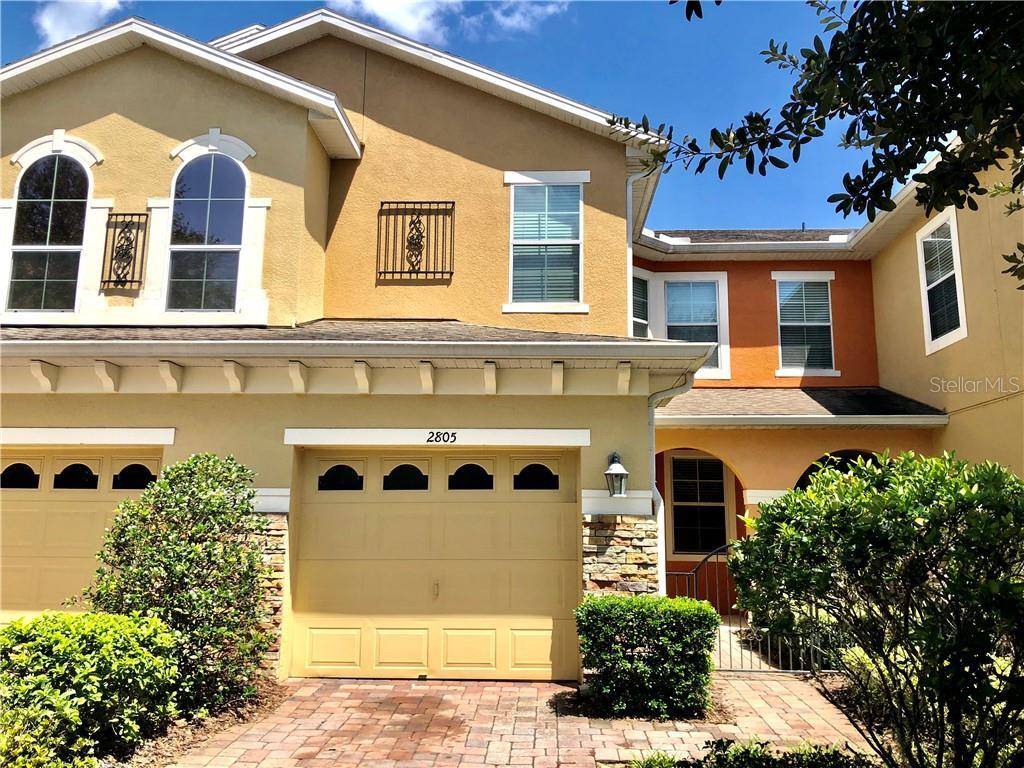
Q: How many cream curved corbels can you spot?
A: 10